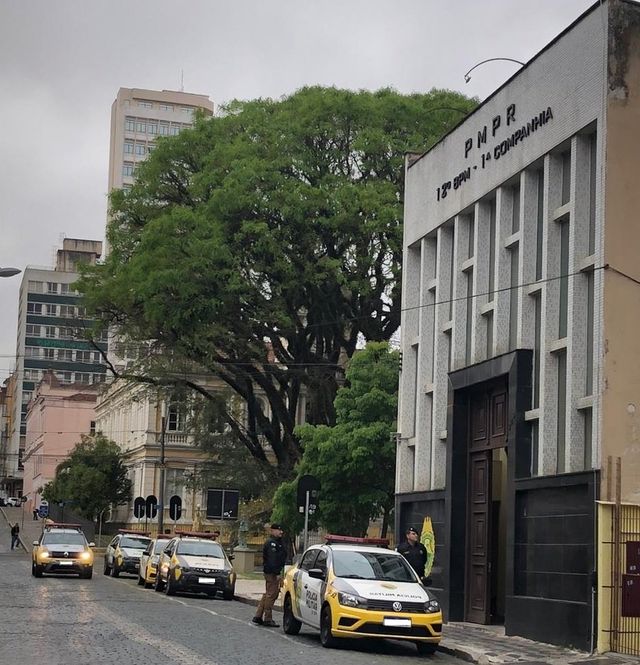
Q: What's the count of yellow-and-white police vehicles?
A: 5